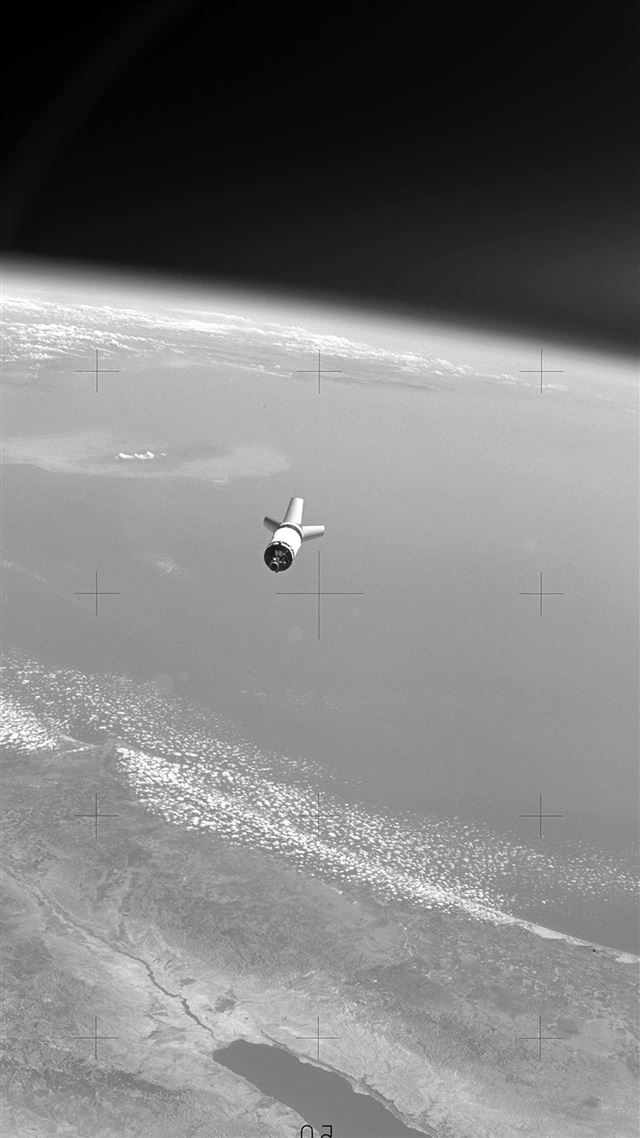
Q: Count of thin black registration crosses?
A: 12